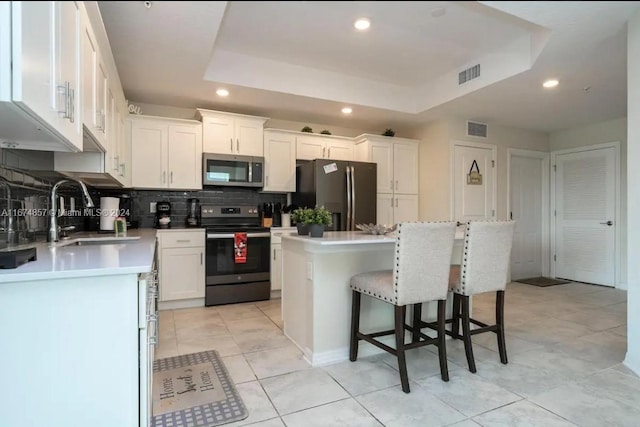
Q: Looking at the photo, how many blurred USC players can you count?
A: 0